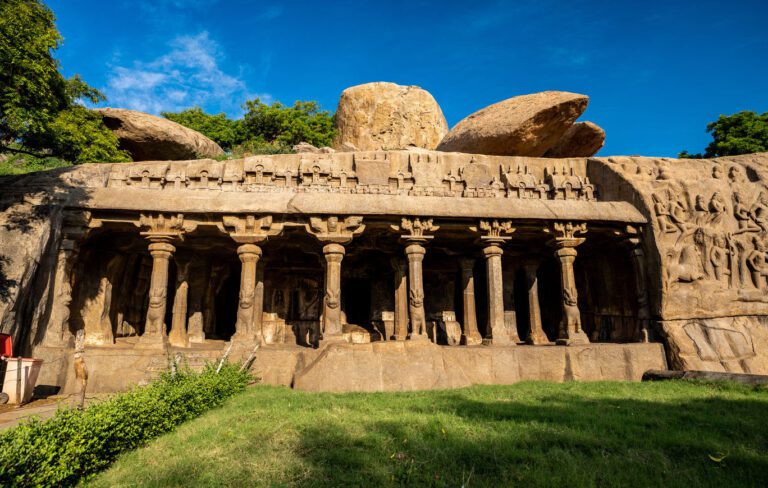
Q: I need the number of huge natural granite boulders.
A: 4